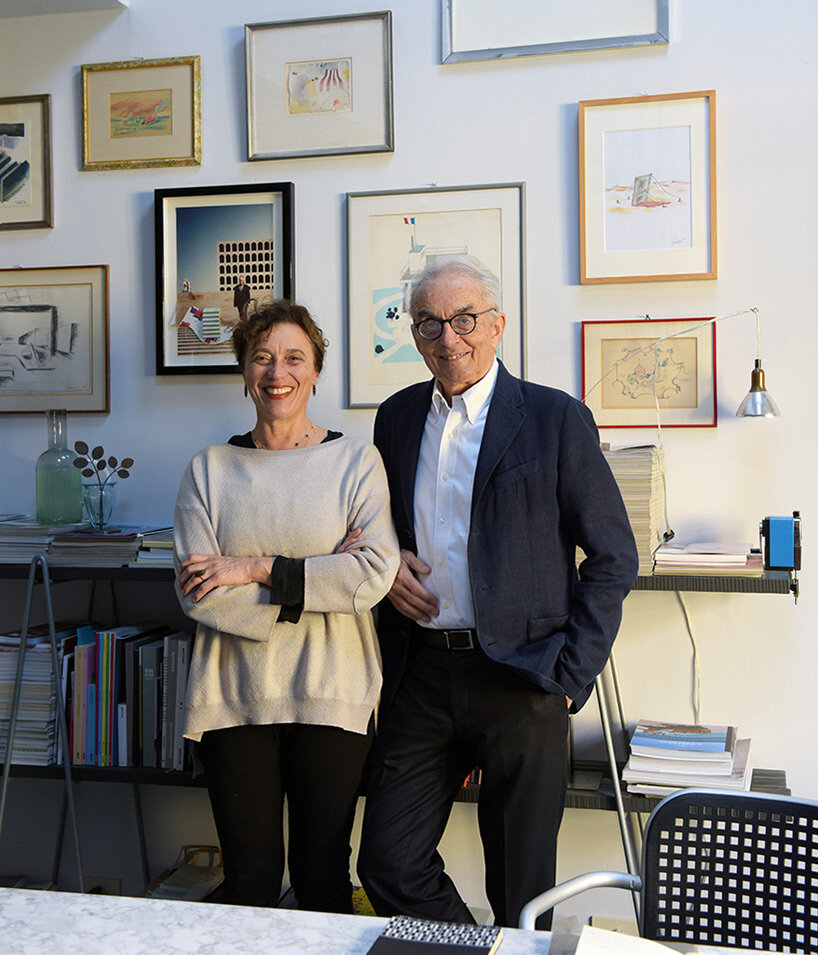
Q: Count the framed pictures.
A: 9